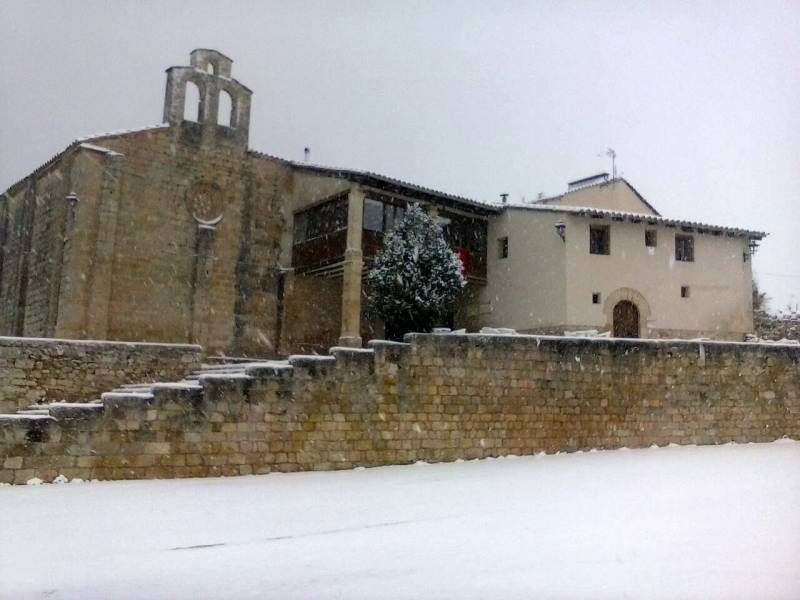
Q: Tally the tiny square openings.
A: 2